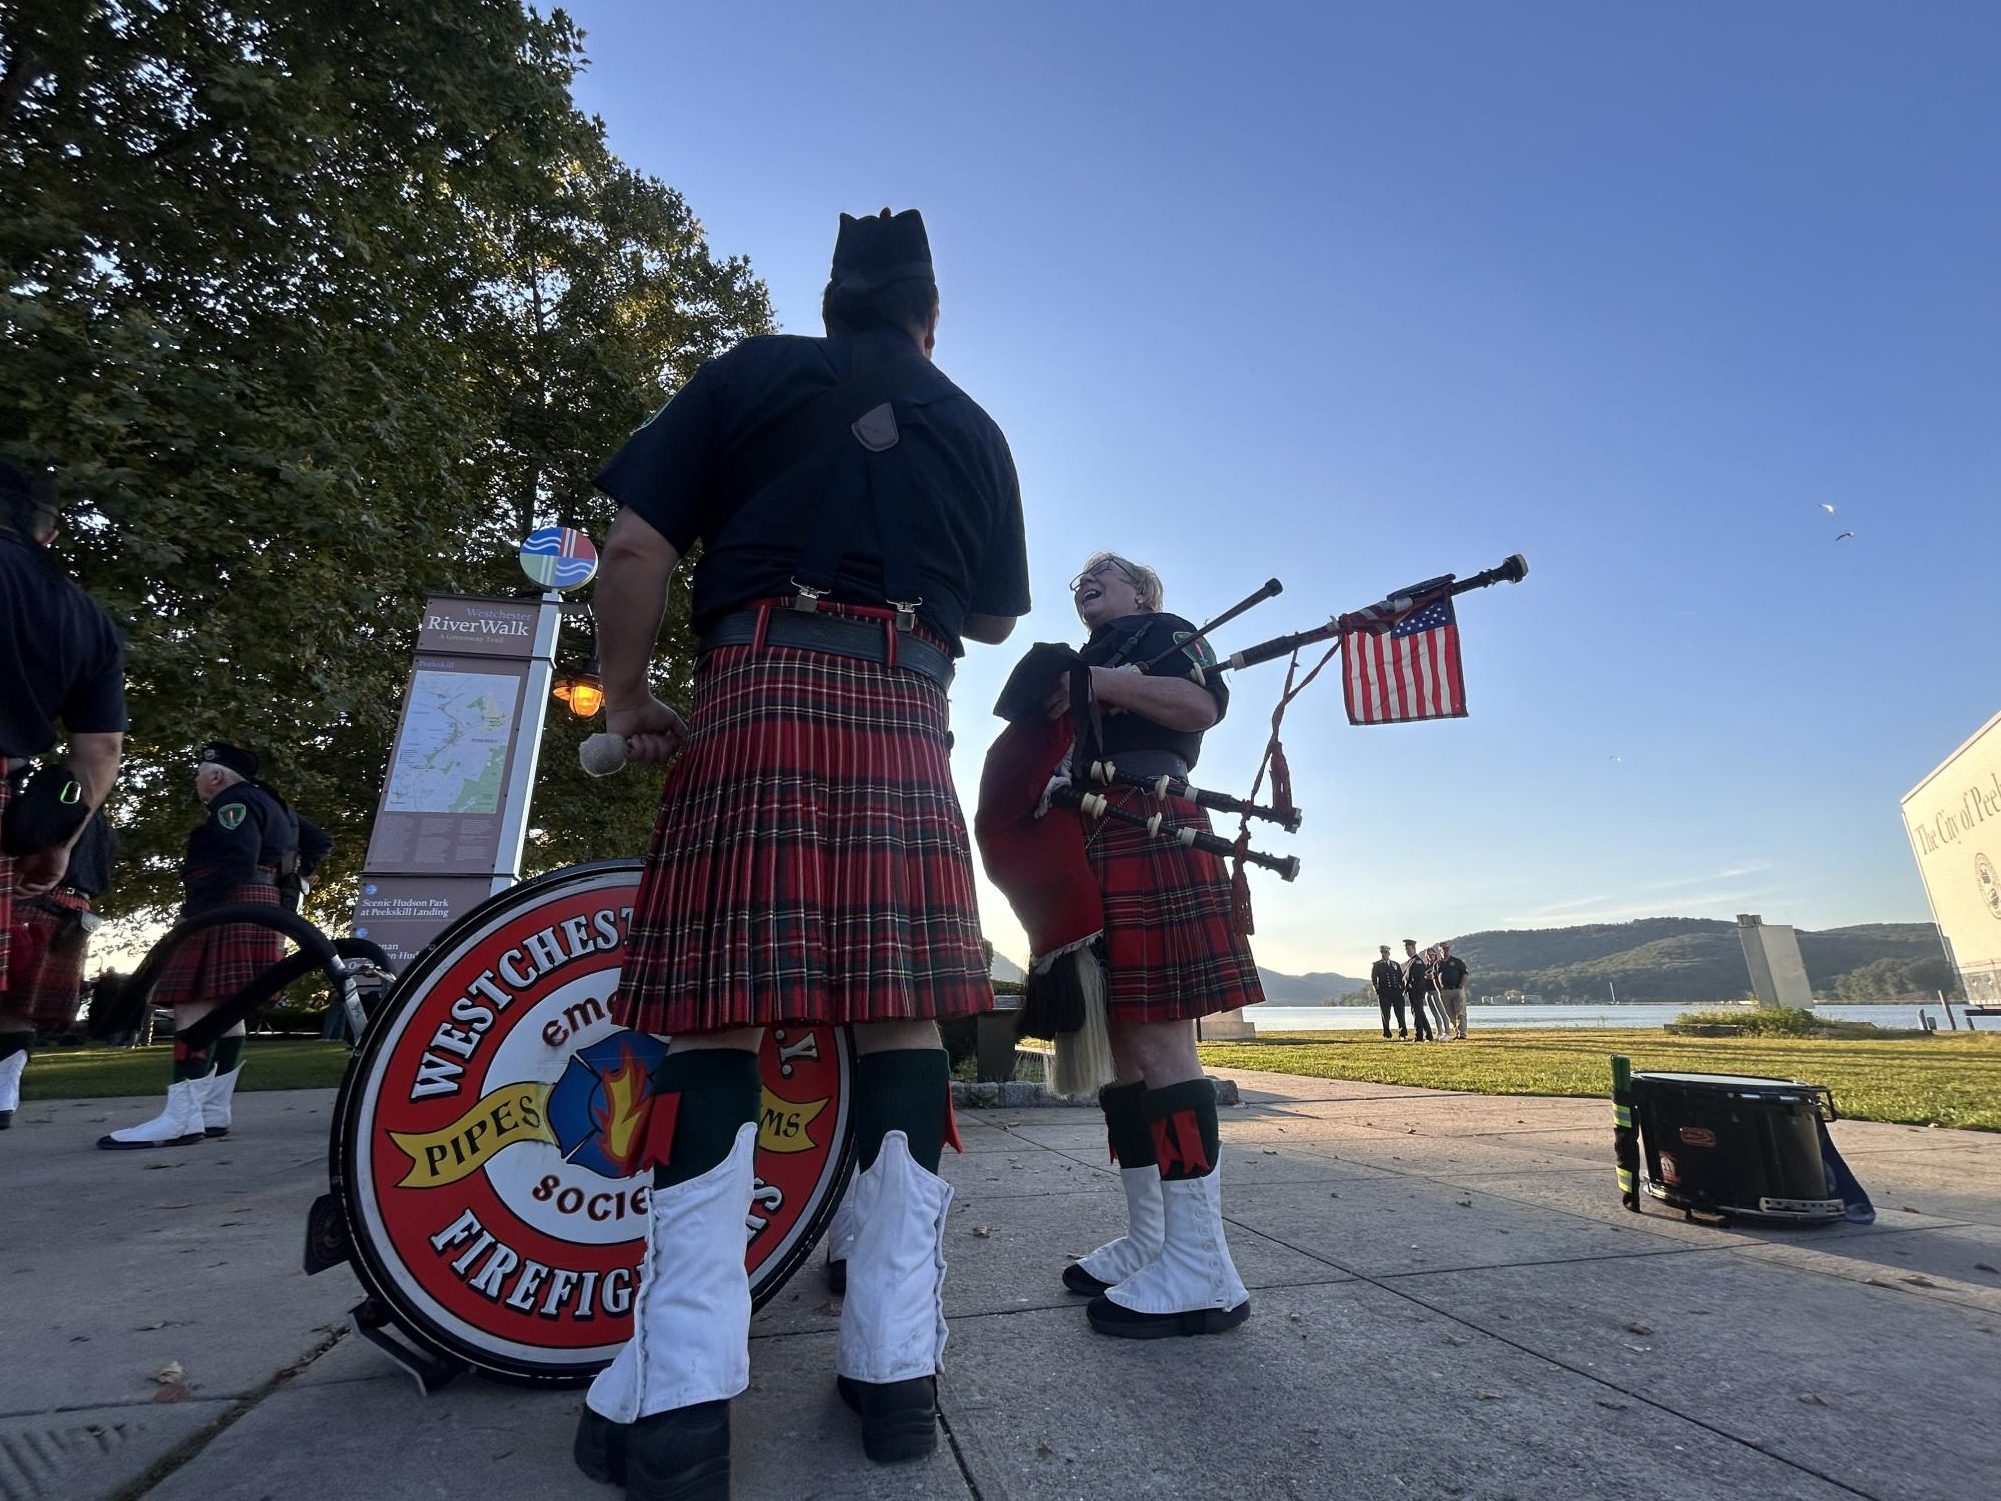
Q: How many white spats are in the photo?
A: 8